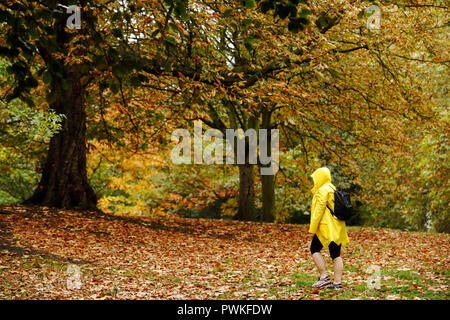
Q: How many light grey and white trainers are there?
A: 2